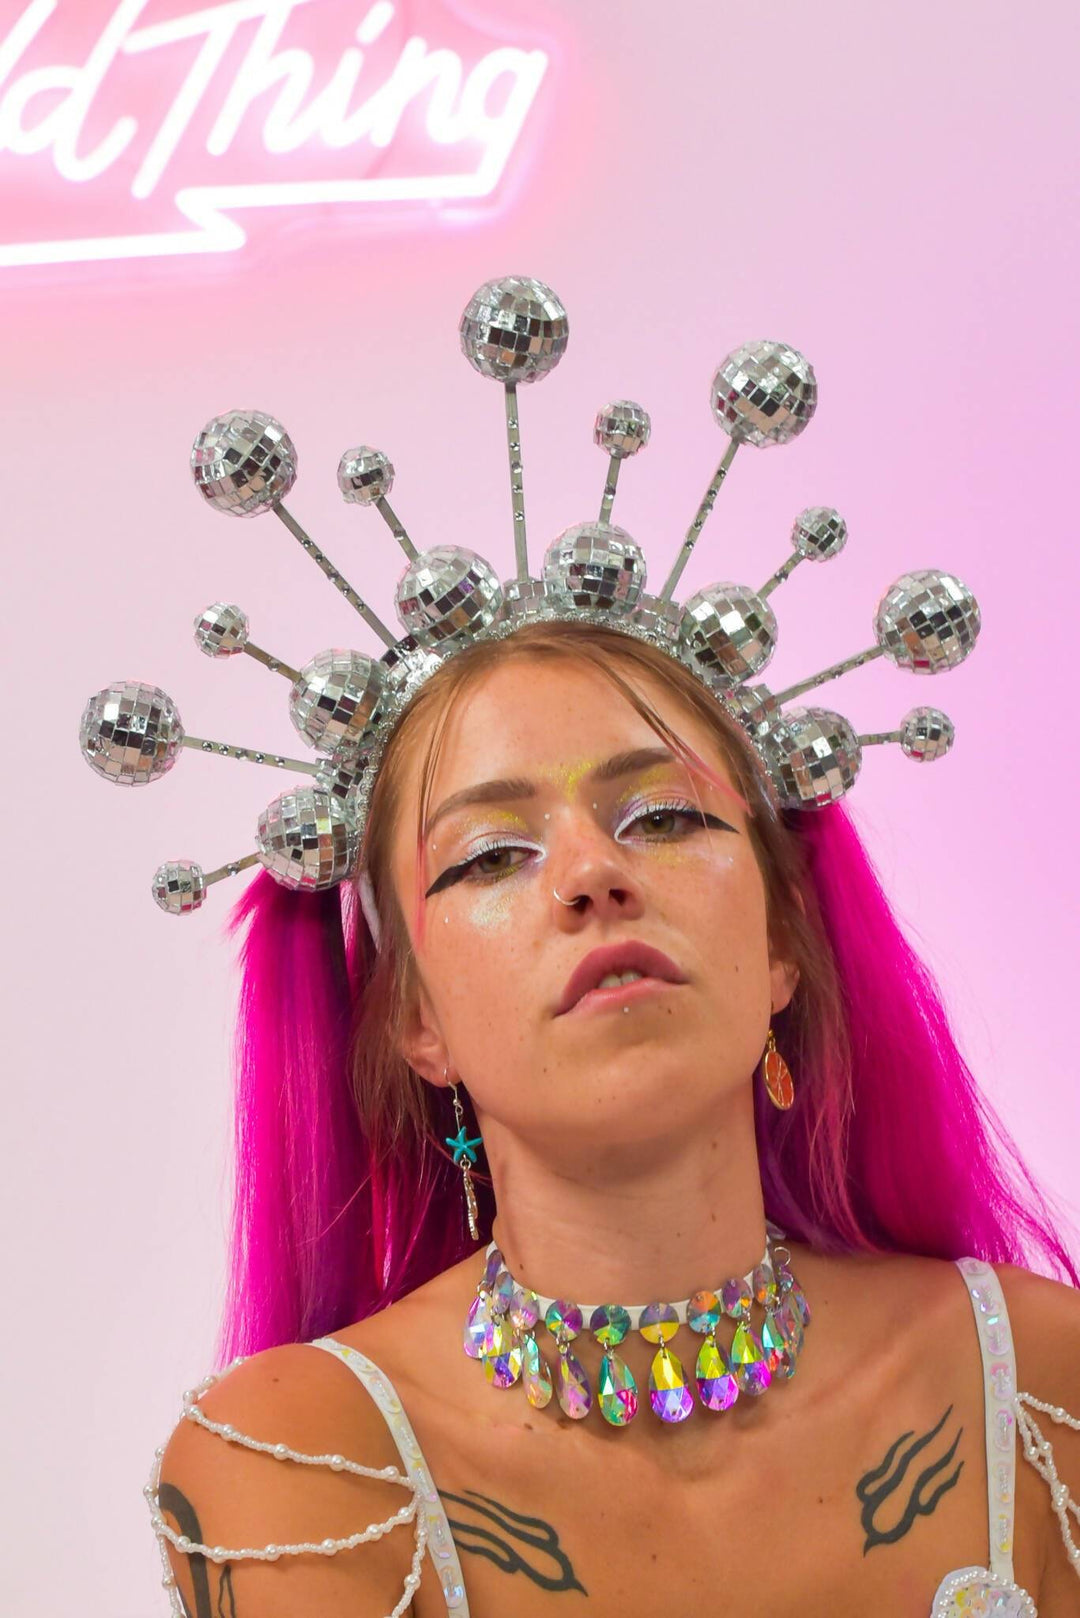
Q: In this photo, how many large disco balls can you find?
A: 11